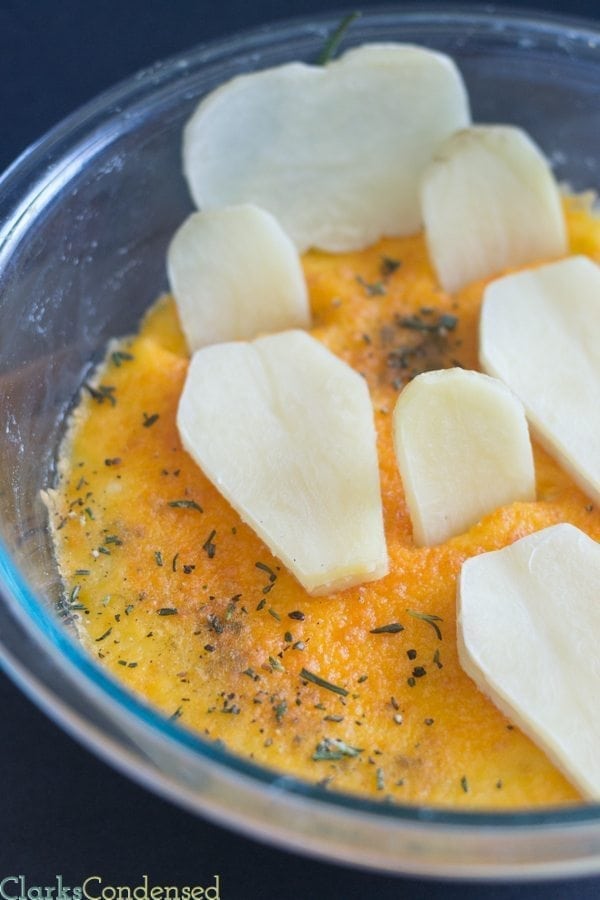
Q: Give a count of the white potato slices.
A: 7